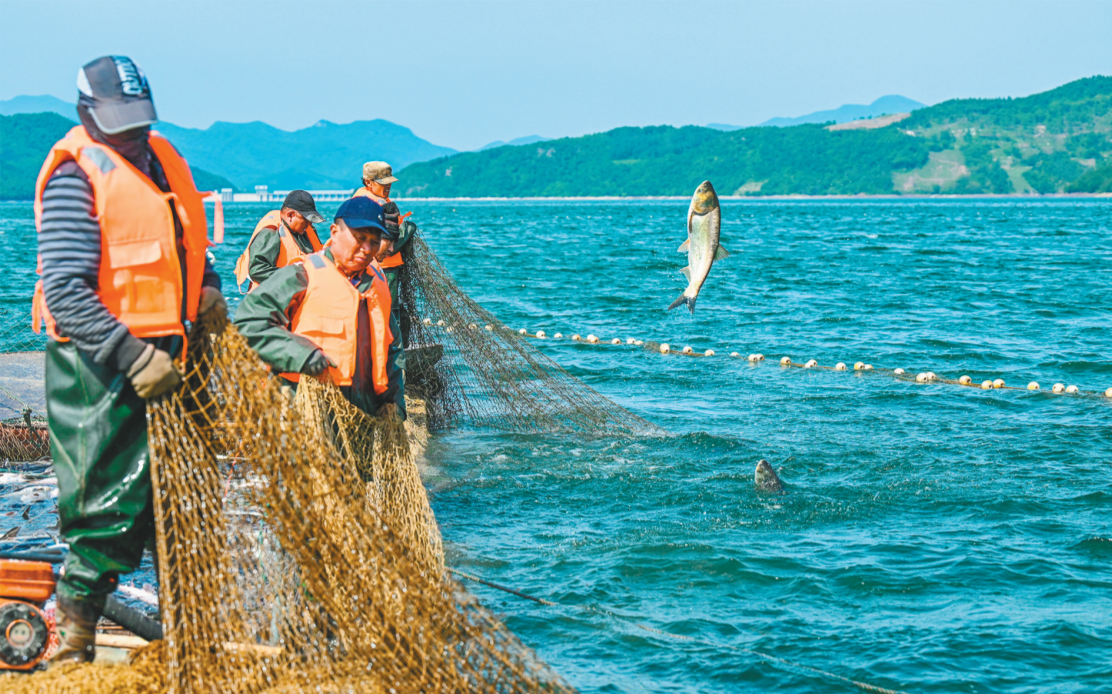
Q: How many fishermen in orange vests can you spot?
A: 5